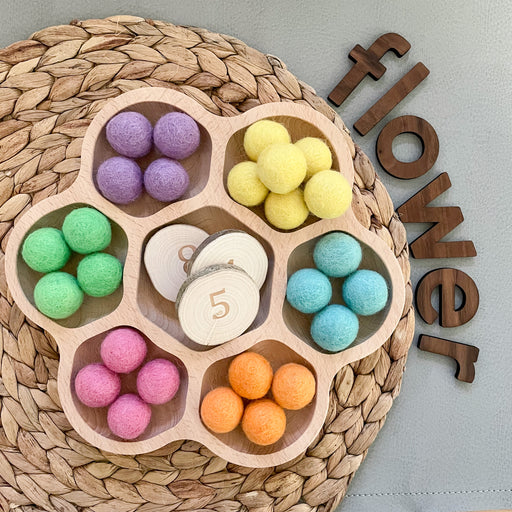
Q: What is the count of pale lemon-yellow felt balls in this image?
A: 6